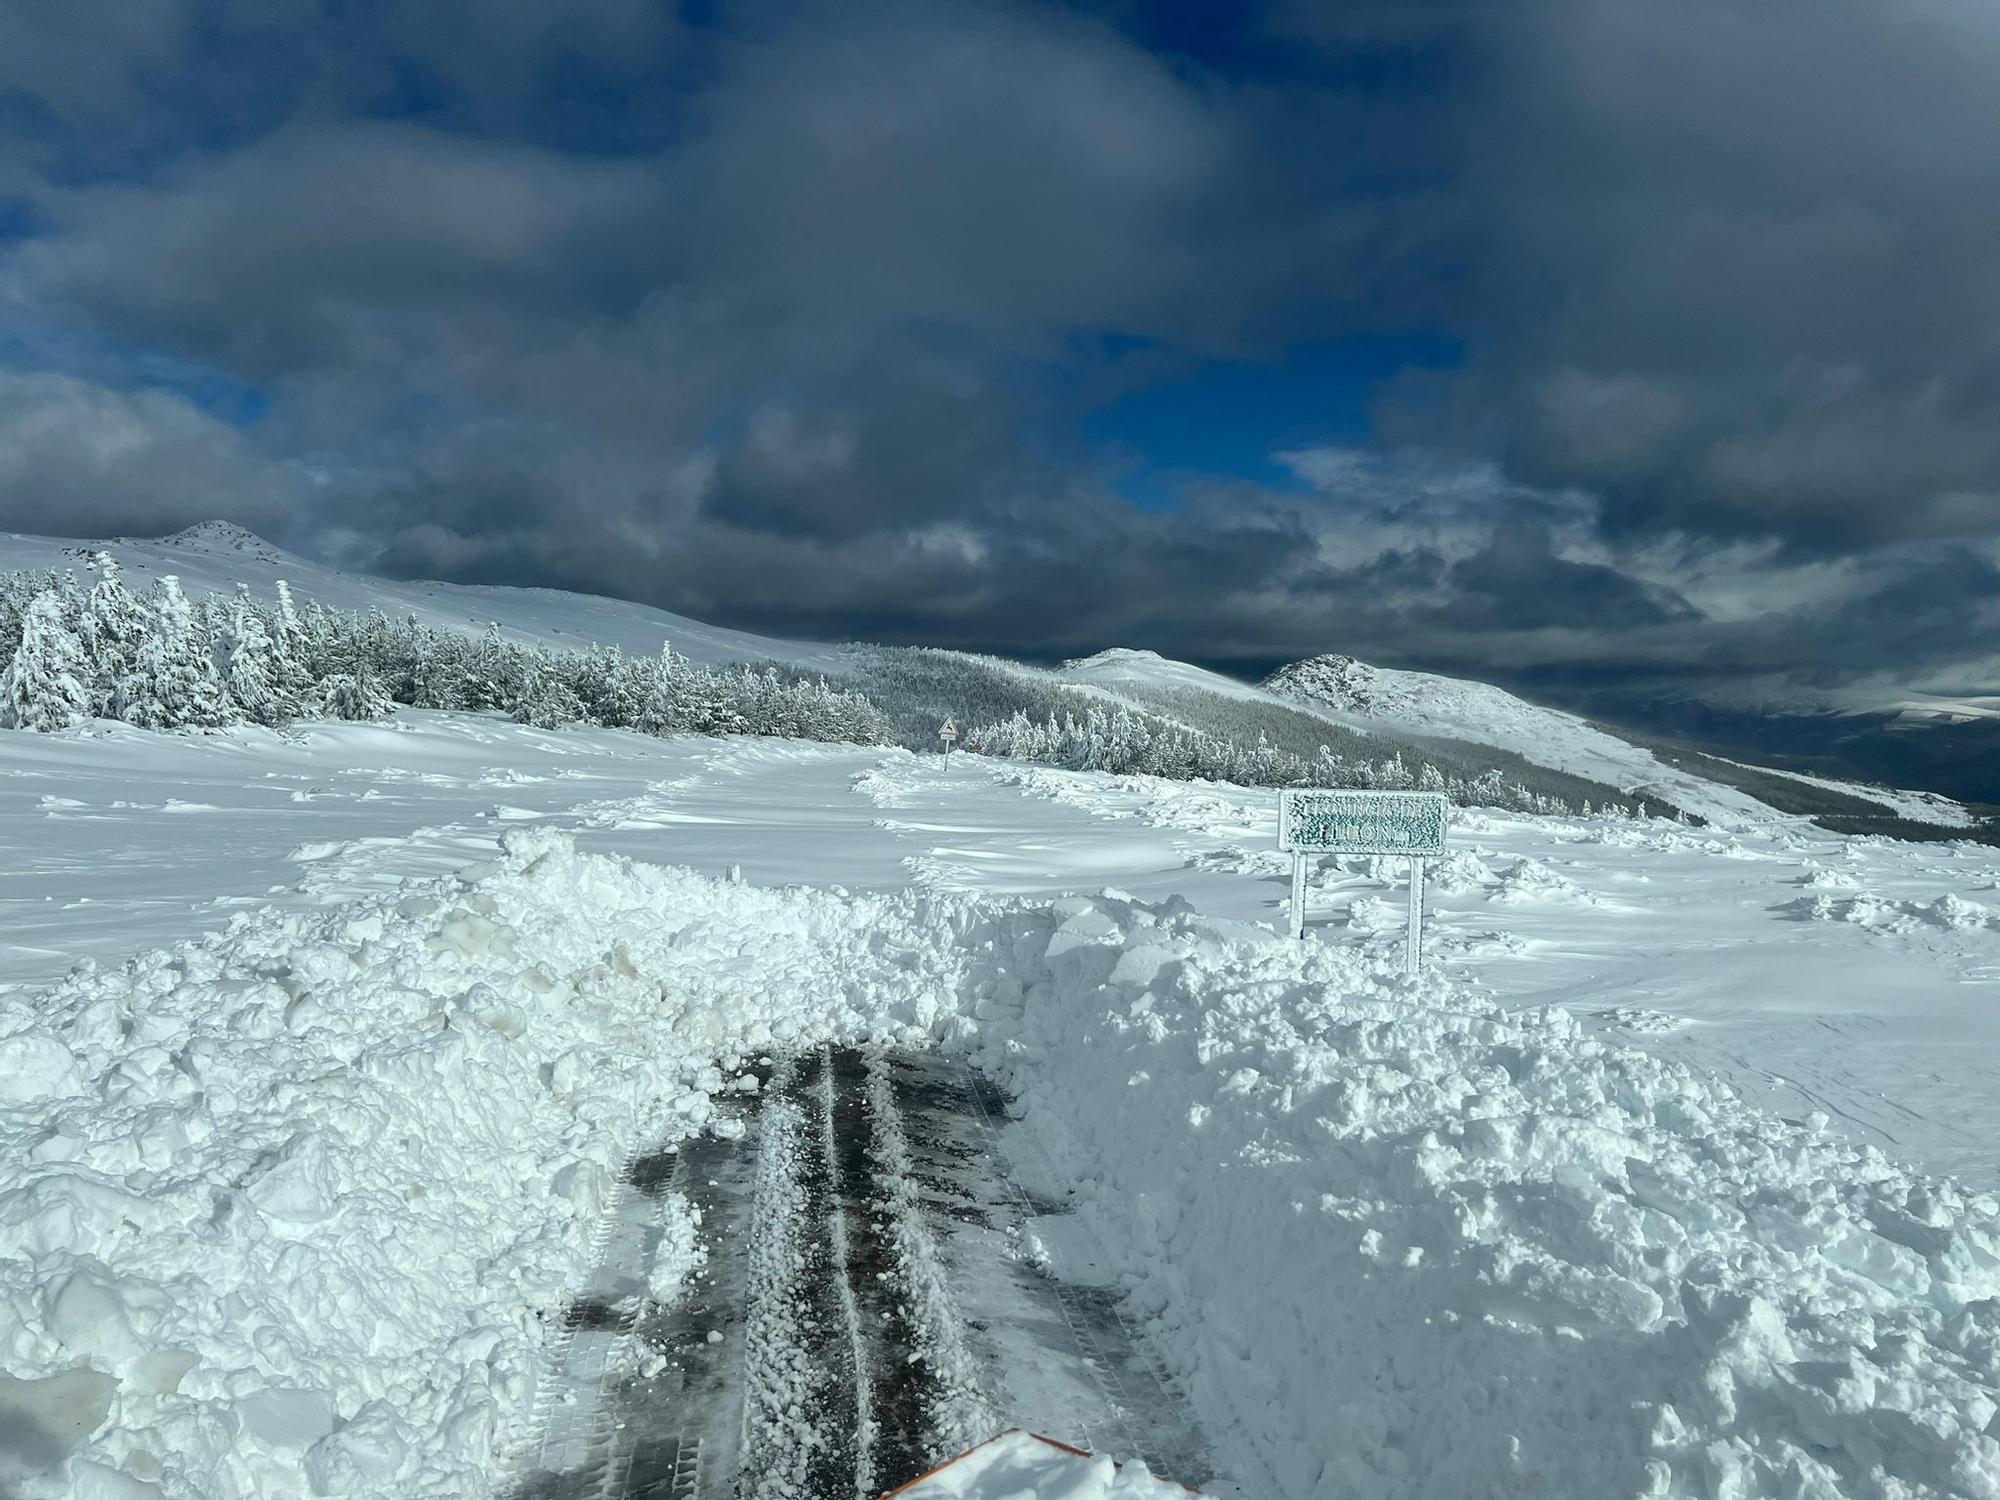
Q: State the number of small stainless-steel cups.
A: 0